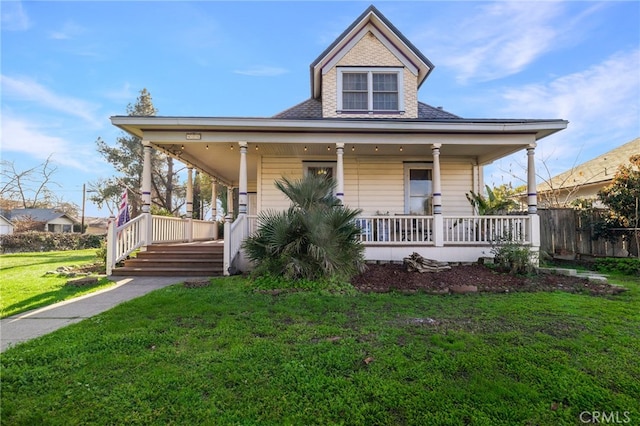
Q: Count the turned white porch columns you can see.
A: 8